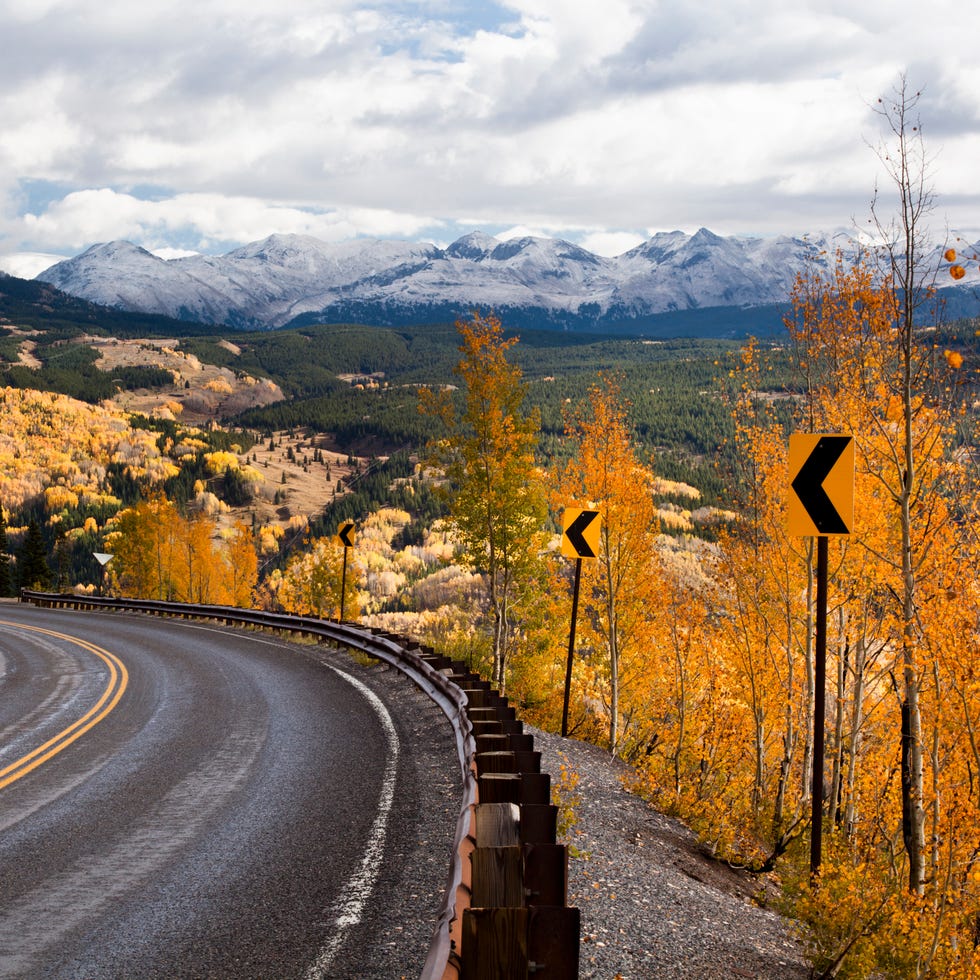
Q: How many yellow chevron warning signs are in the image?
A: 3